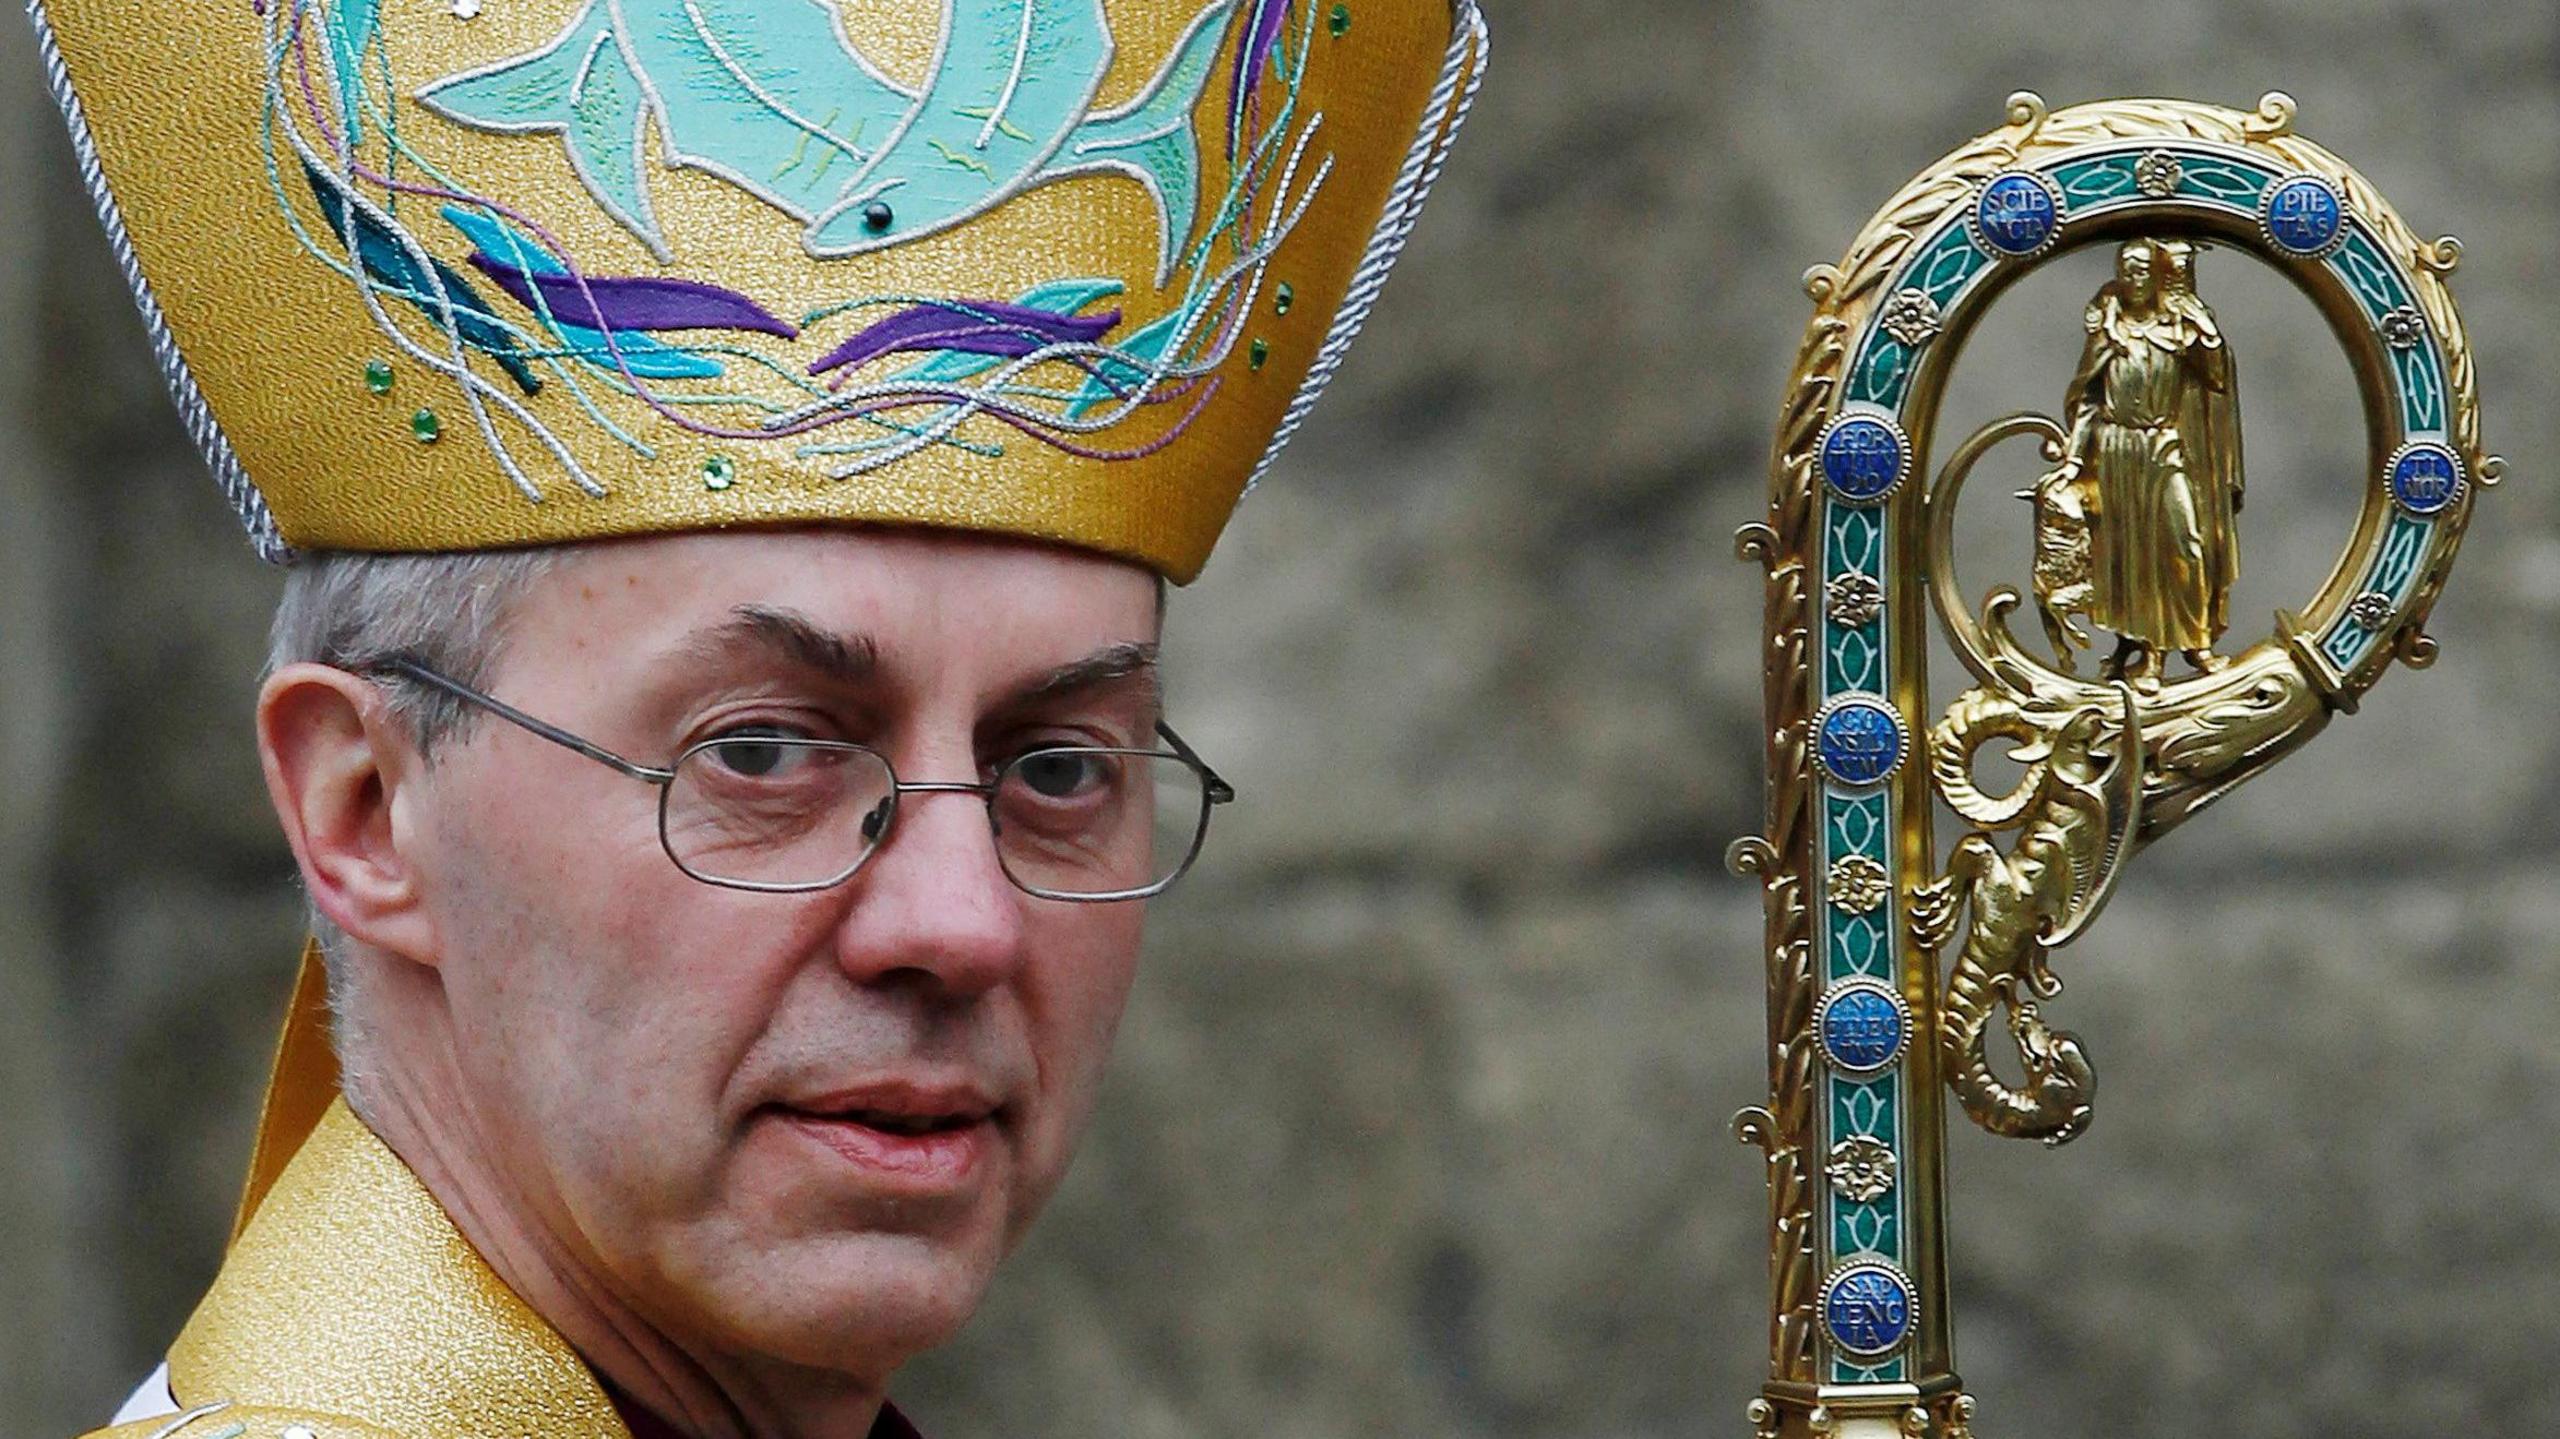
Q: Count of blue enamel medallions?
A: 7